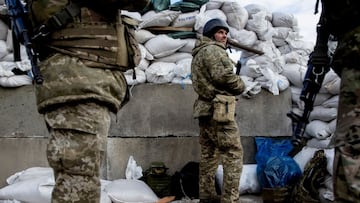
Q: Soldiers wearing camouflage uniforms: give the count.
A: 3